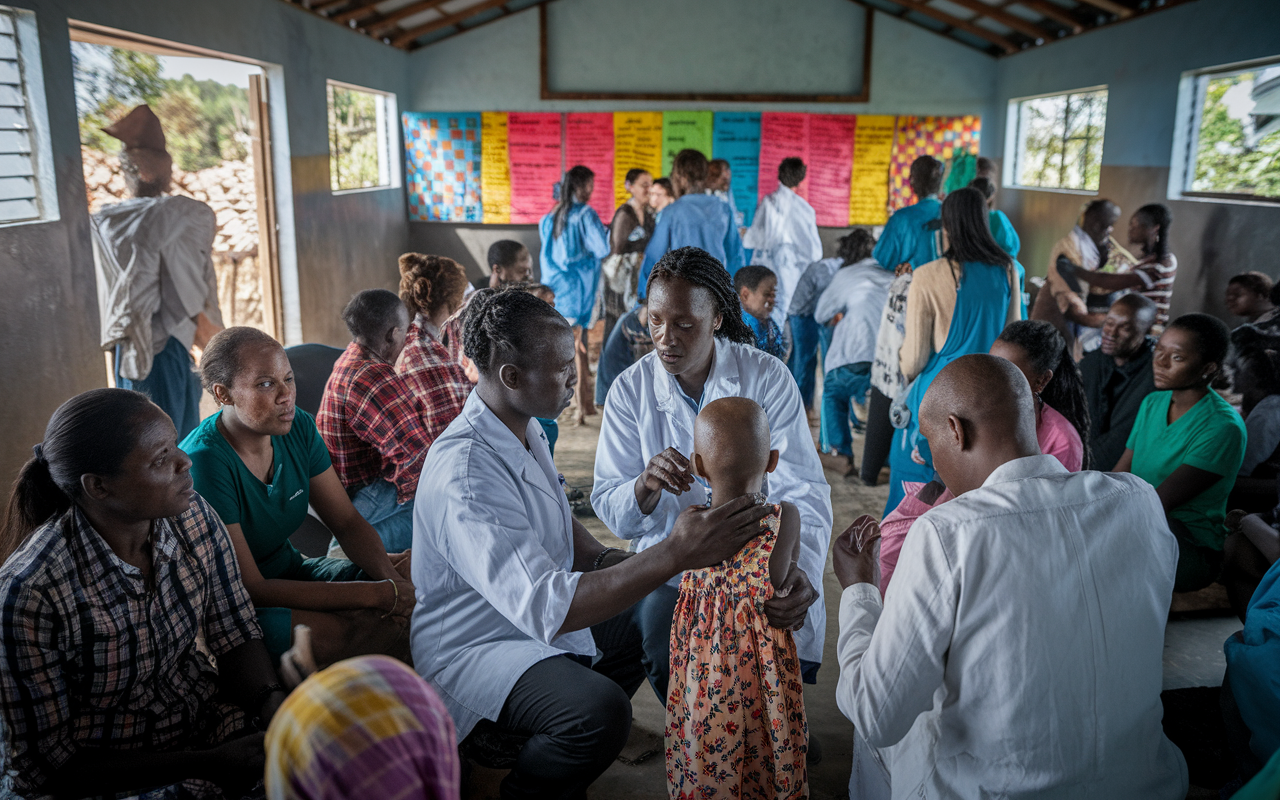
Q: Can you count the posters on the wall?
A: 11